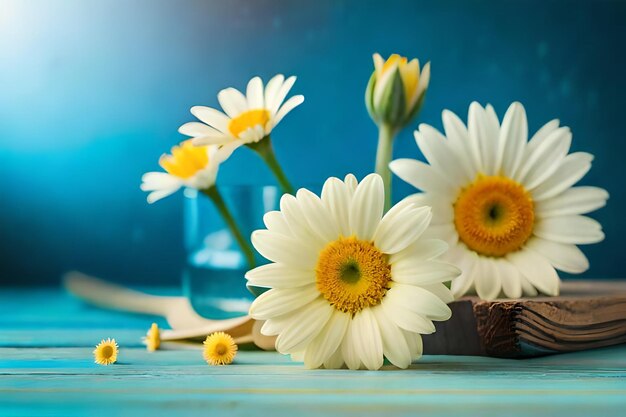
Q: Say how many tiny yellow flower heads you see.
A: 3